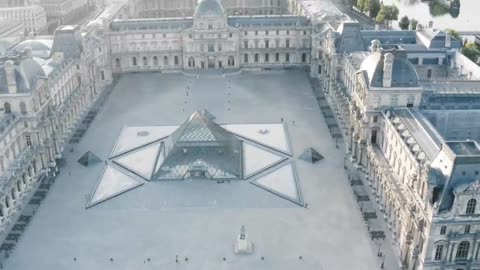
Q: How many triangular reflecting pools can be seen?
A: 6